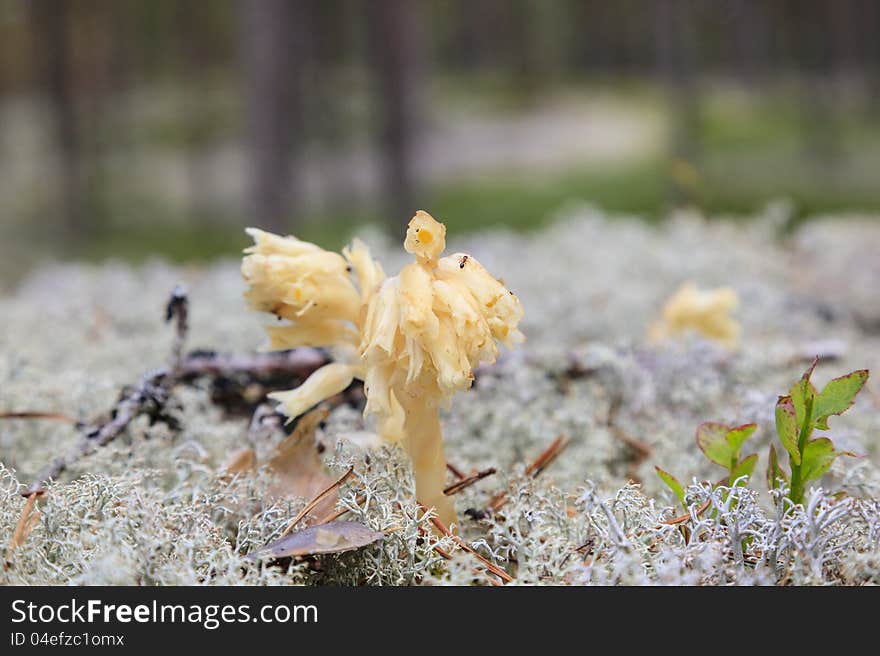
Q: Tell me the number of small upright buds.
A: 1